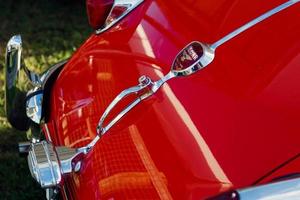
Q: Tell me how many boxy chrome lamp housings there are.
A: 1